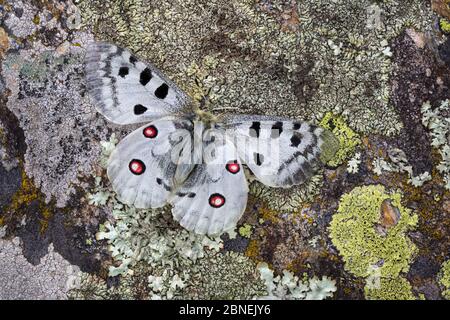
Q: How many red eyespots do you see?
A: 4